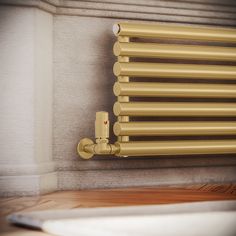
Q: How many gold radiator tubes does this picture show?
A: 7